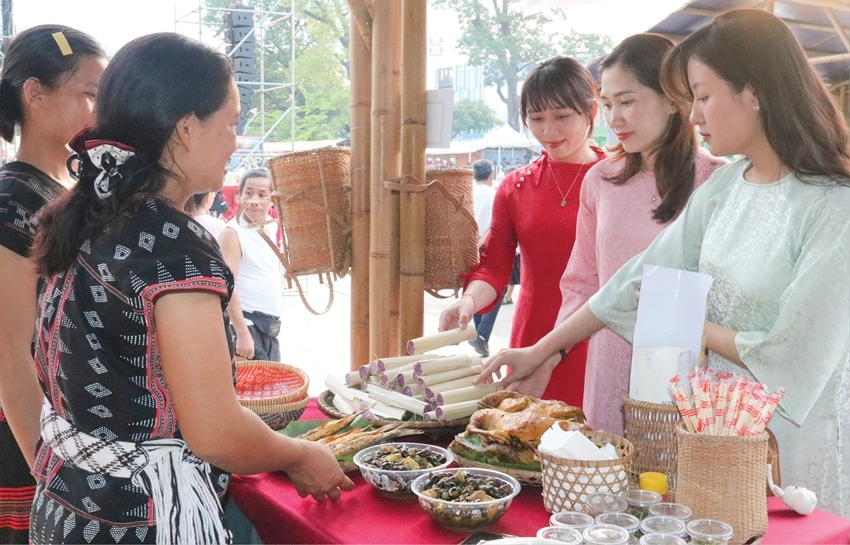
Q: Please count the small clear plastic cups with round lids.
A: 10